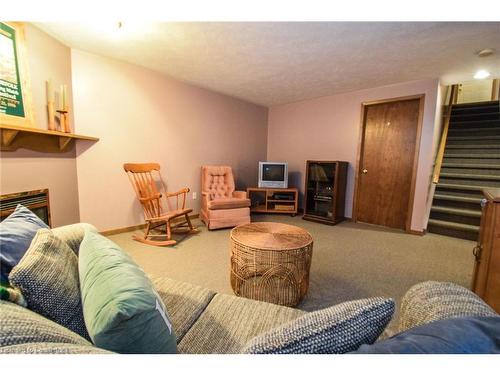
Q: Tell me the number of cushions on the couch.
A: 5